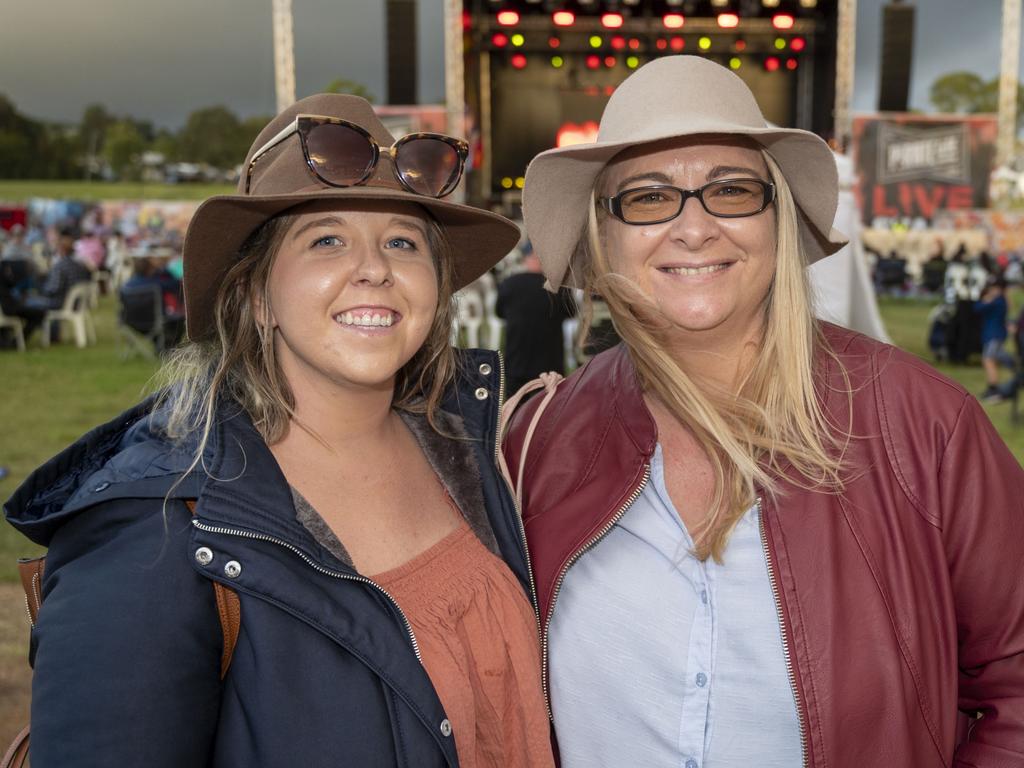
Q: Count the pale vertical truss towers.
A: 4